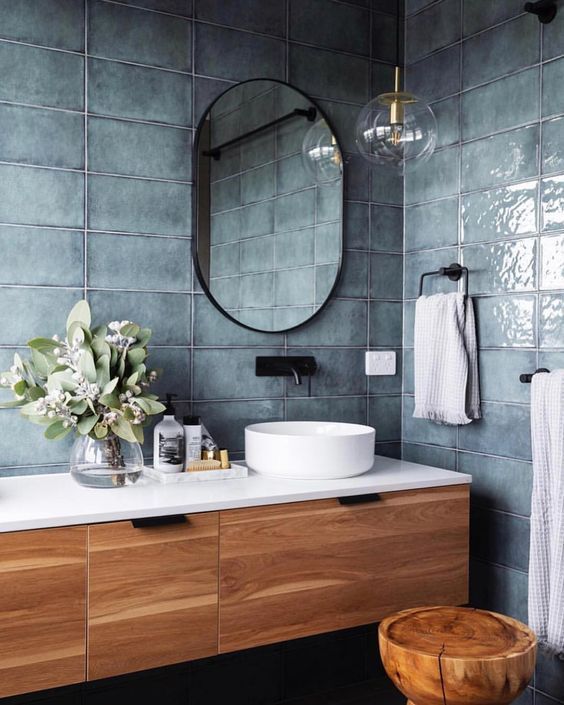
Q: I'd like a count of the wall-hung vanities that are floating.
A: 1